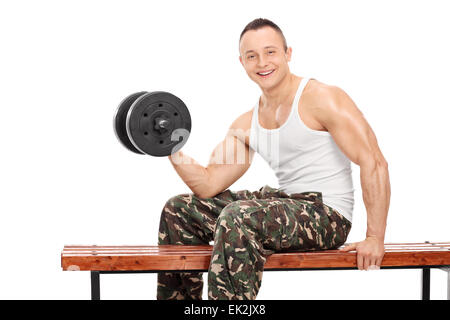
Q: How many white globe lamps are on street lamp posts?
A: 0